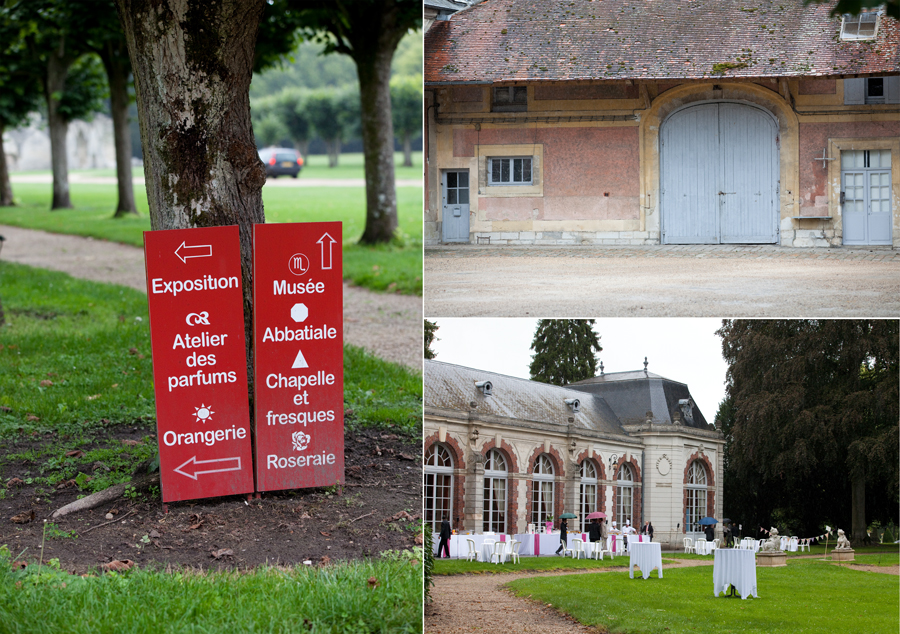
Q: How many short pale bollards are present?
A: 0